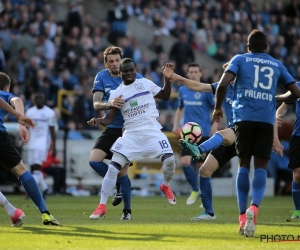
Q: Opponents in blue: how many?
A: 6